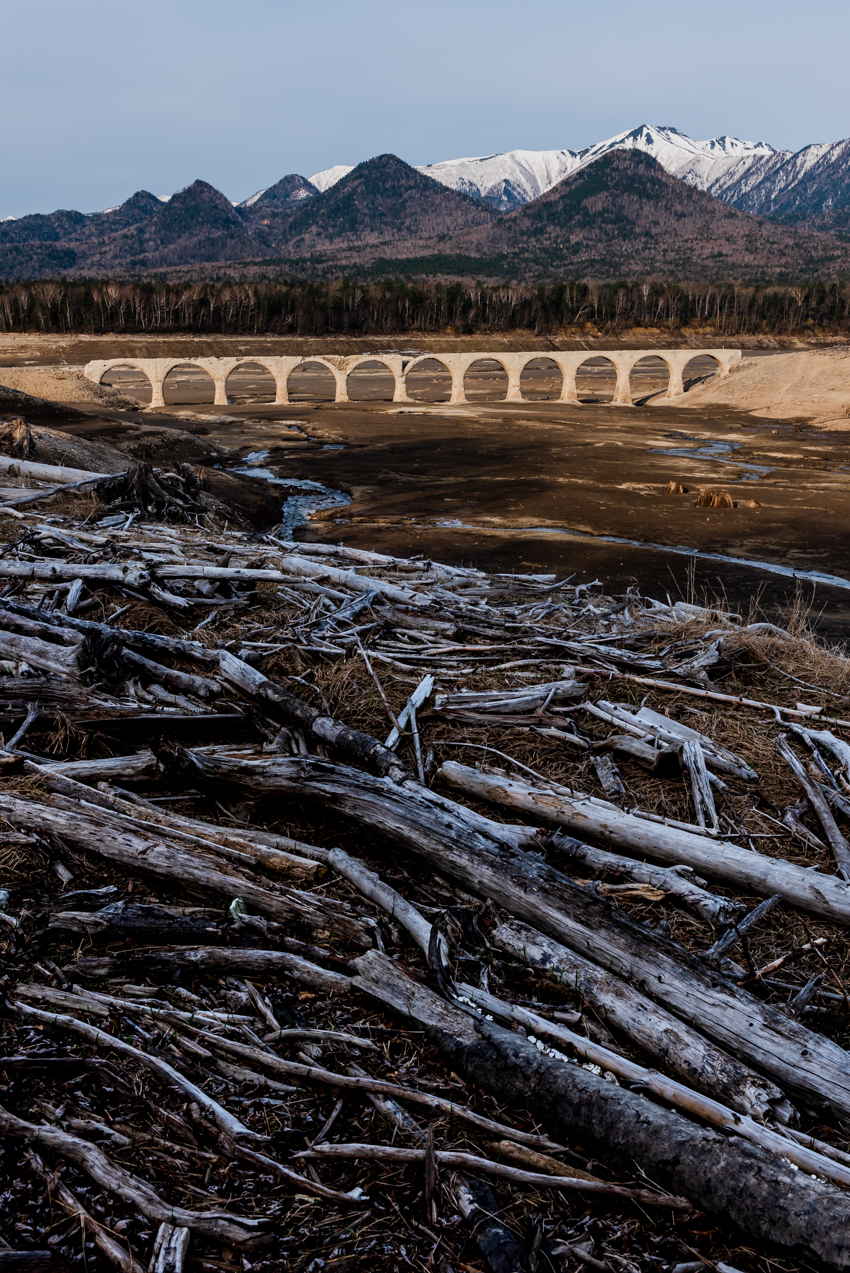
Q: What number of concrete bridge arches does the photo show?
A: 11